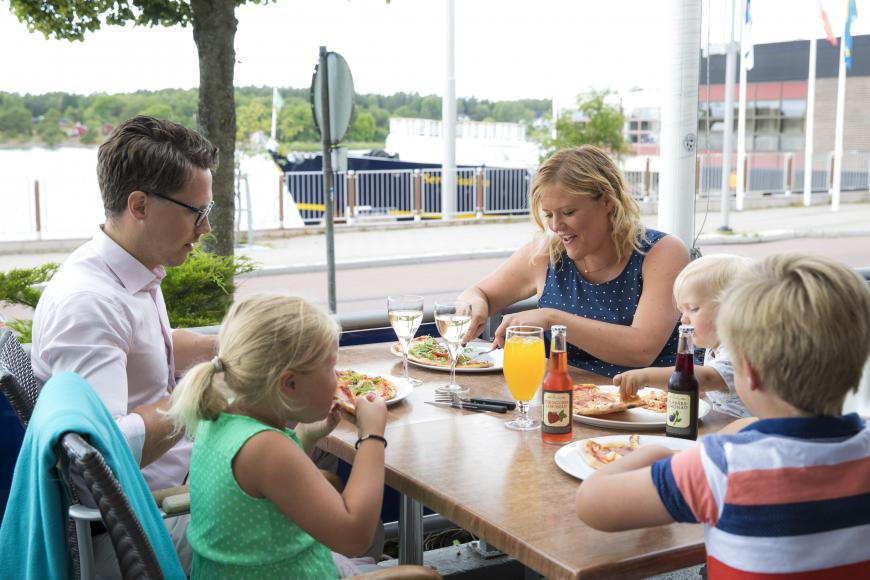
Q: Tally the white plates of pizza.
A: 4